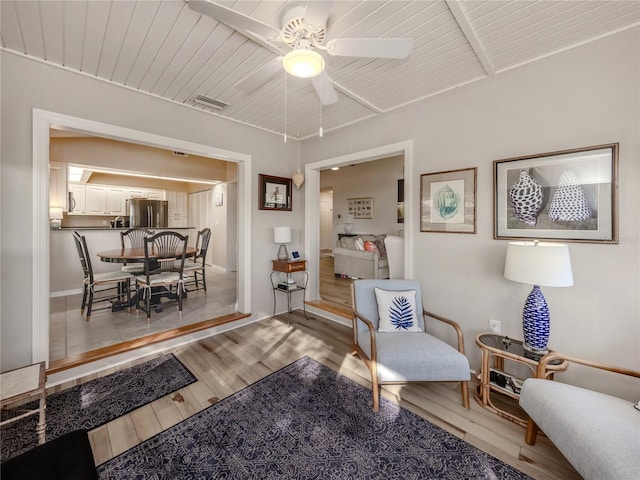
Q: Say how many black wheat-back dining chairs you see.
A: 4